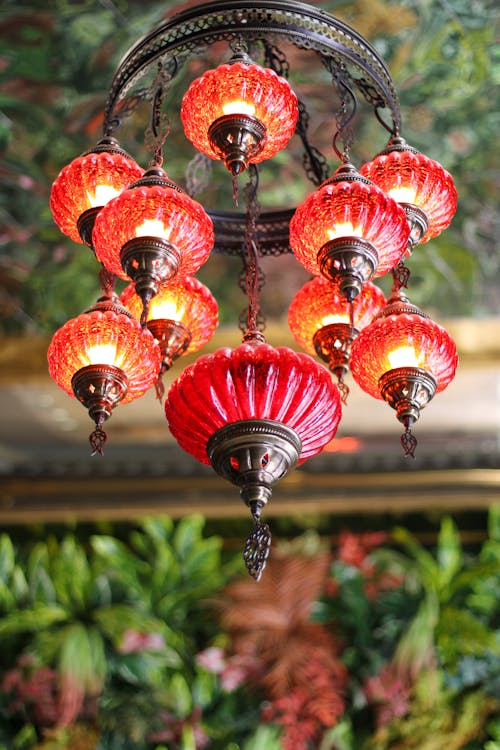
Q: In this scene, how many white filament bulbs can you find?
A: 9